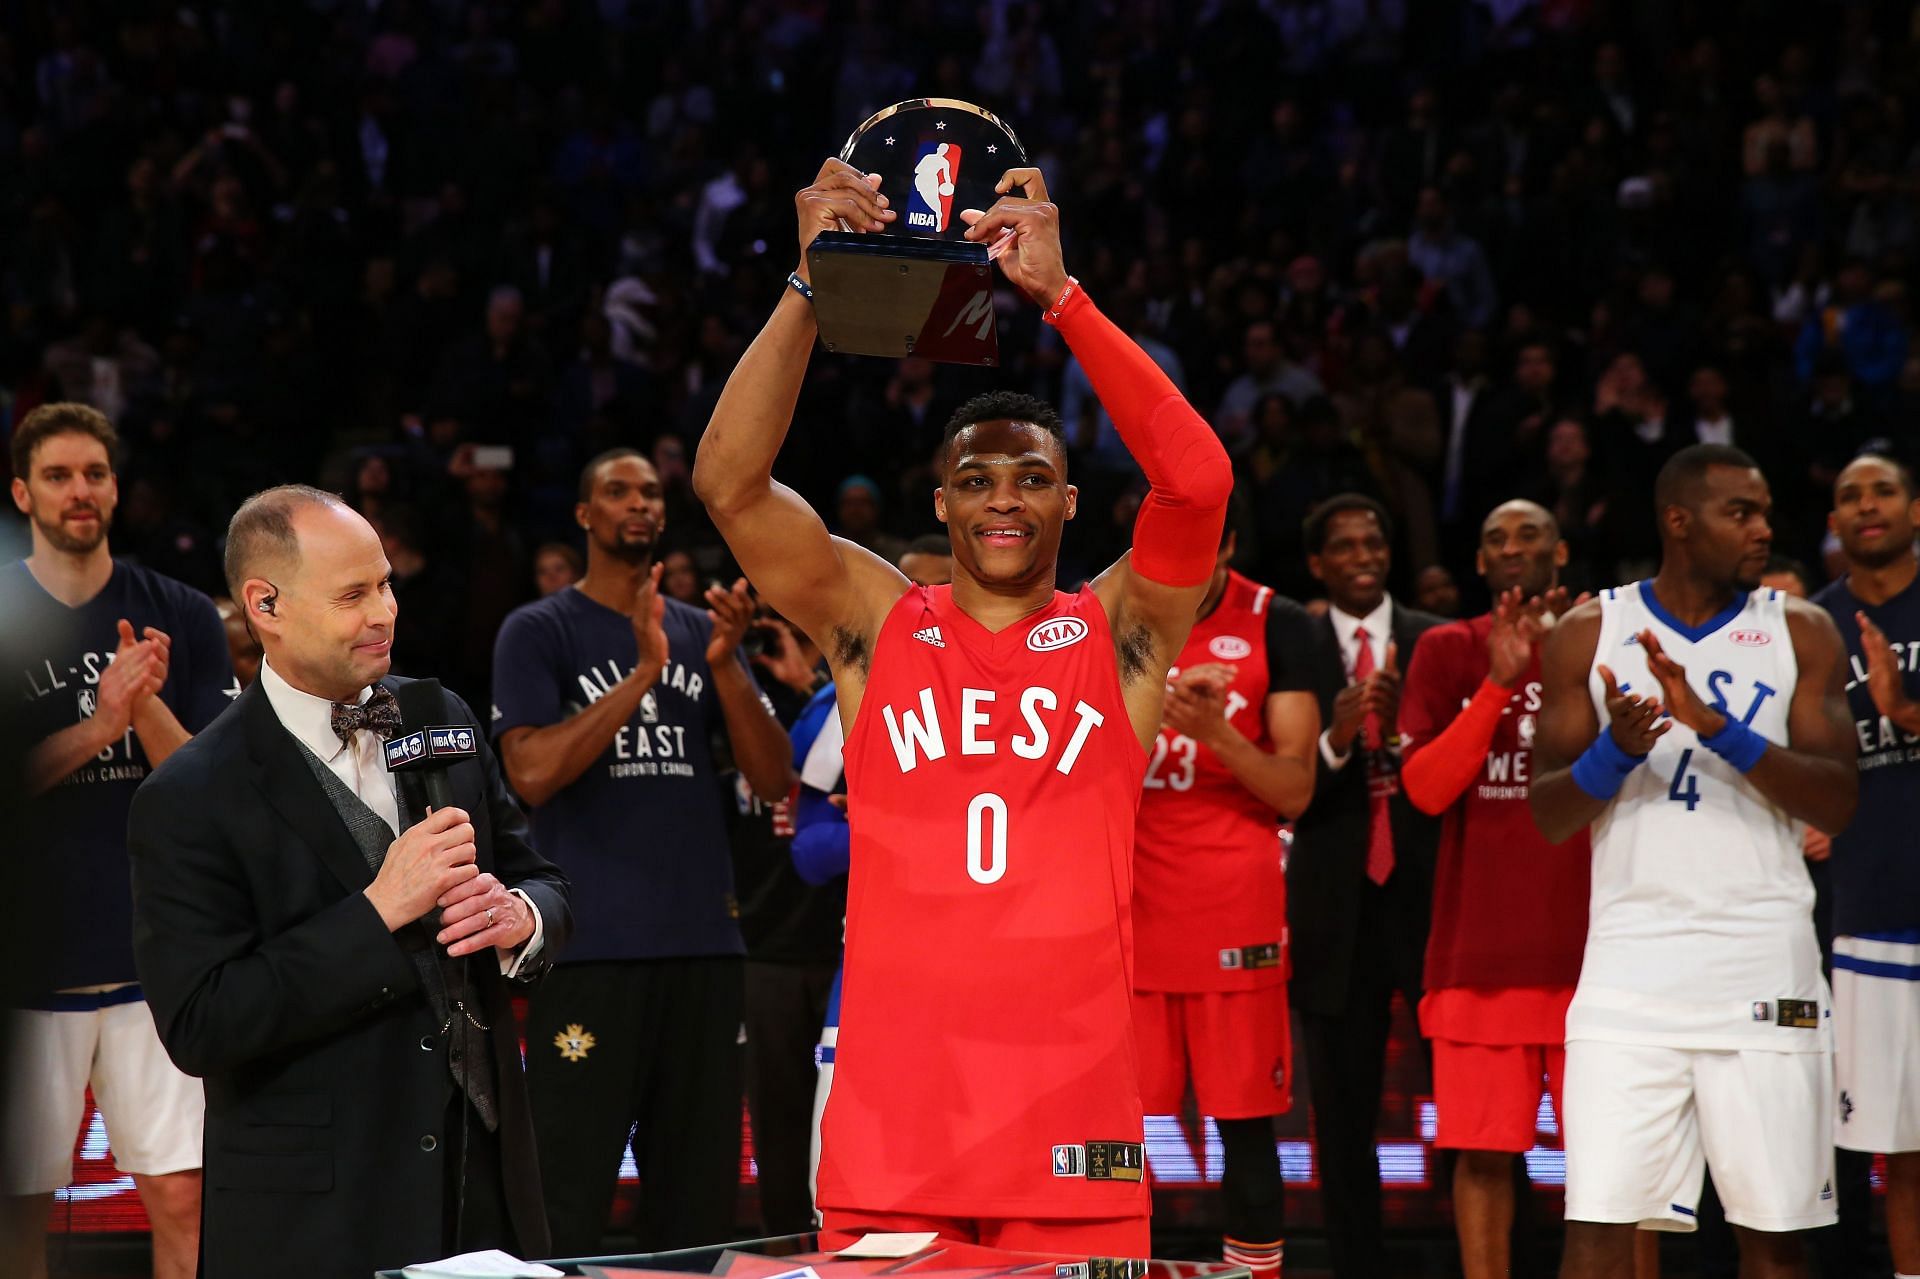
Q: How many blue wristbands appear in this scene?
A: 3